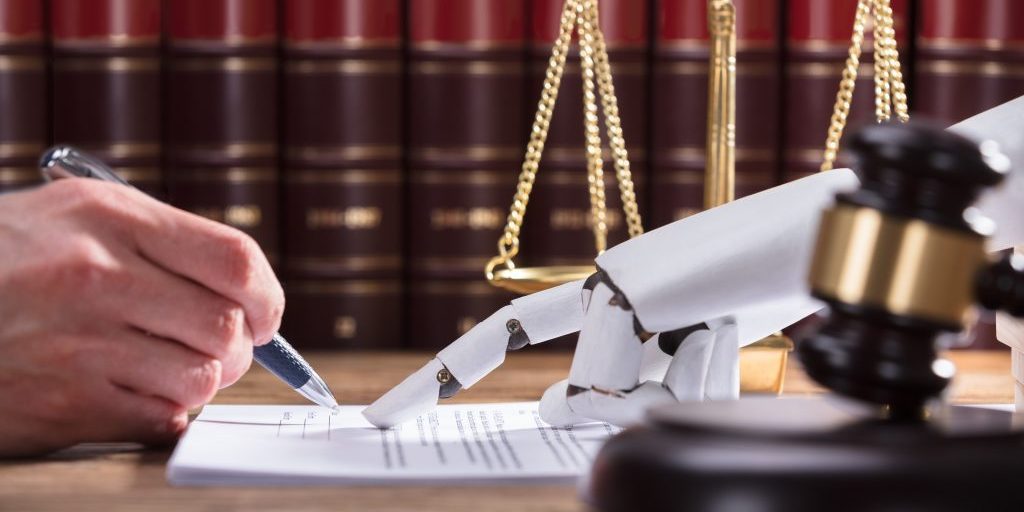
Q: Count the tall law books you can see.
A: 9